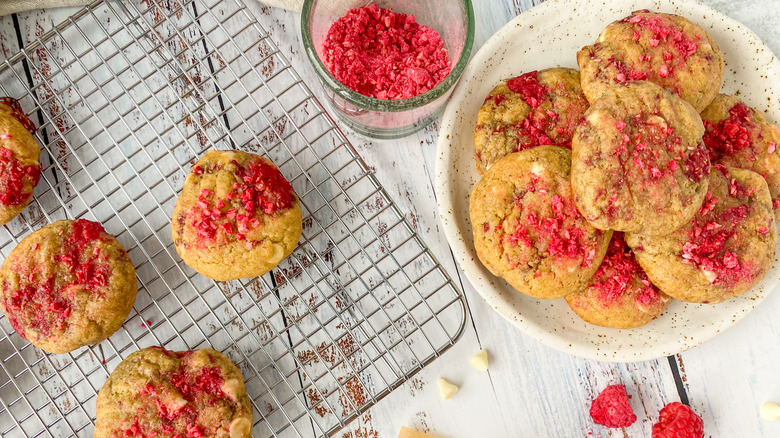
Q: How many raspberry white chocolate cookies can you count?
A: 11